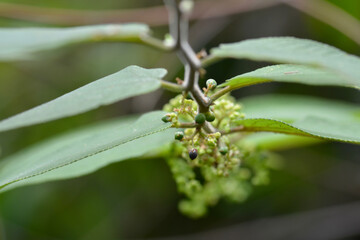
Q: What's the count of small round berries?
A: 7